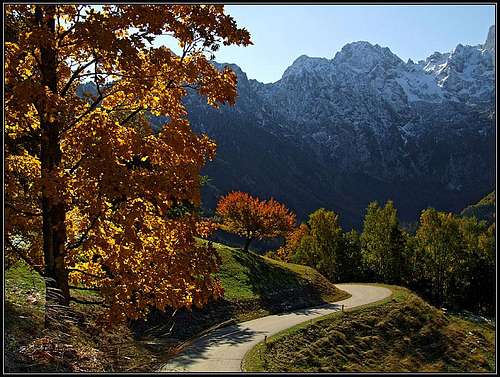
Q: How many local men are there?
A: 0